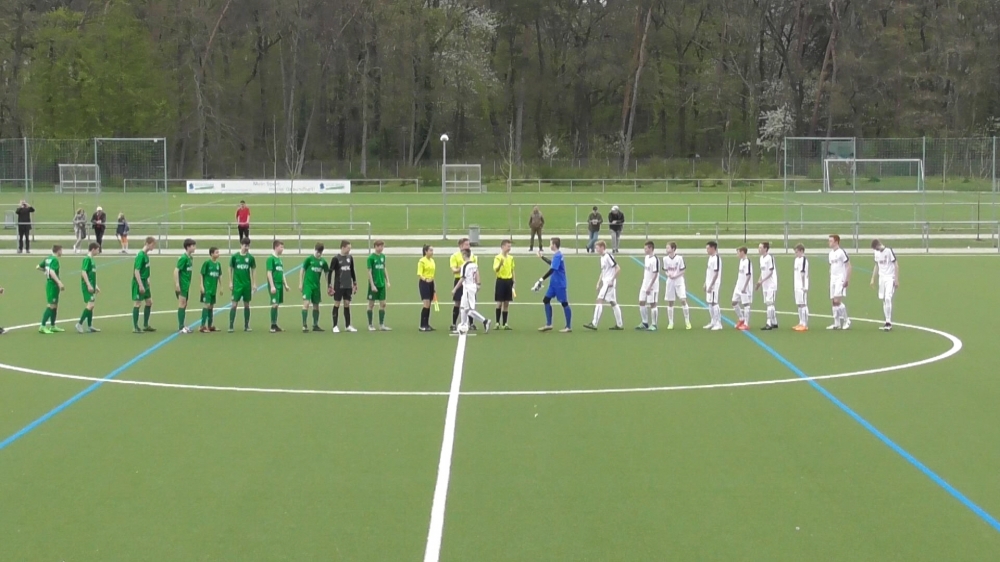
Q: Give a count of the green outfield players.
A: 9